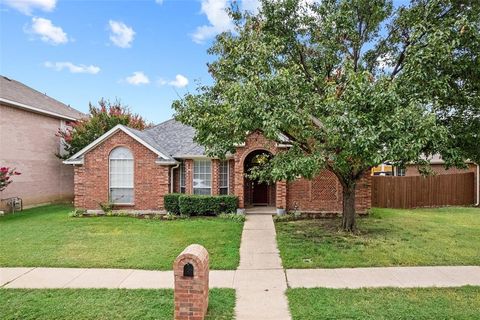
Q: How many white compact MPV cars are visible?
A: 0